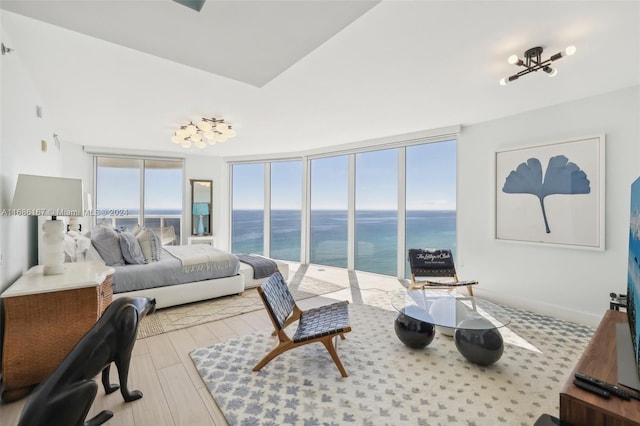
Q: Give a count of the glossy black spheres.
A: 2